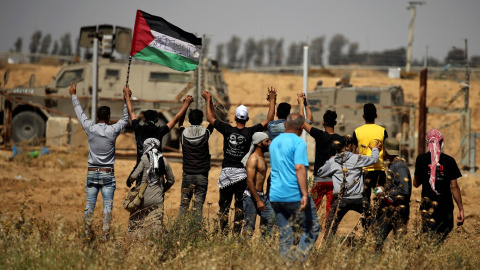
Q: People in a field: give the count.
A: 13